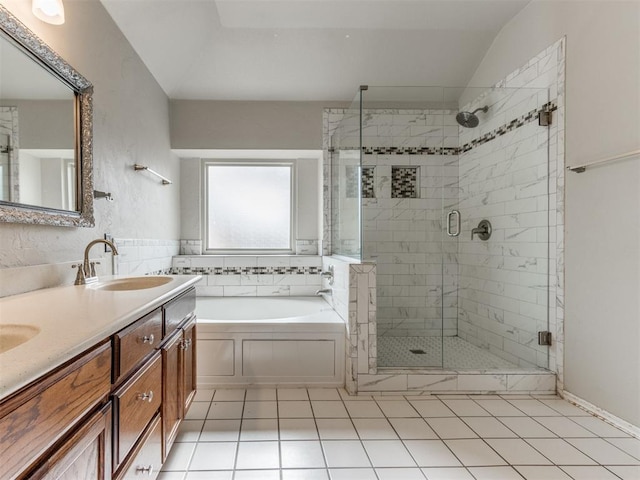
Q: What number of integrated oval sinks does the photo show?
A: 2